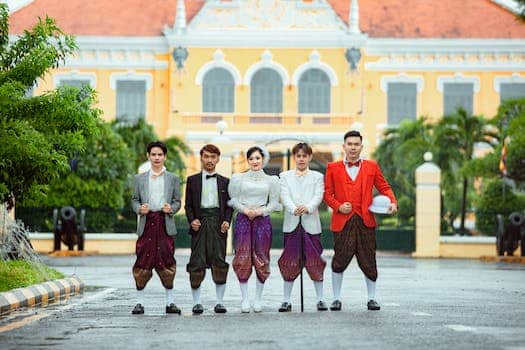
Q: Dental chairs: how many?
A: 0